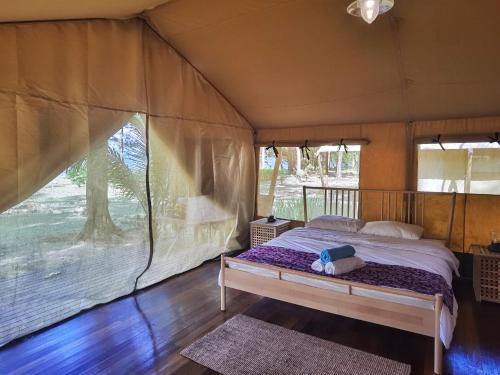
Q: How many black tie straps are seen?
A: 5